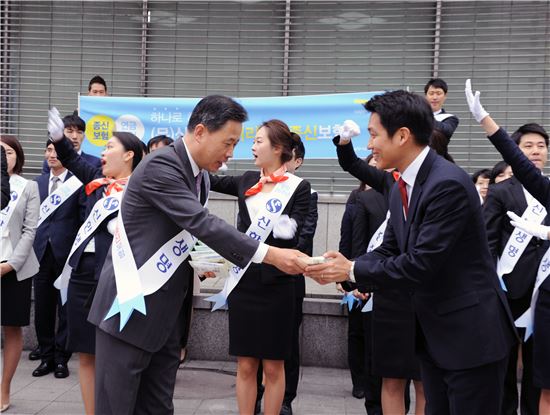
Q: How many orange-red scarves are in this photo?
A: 3